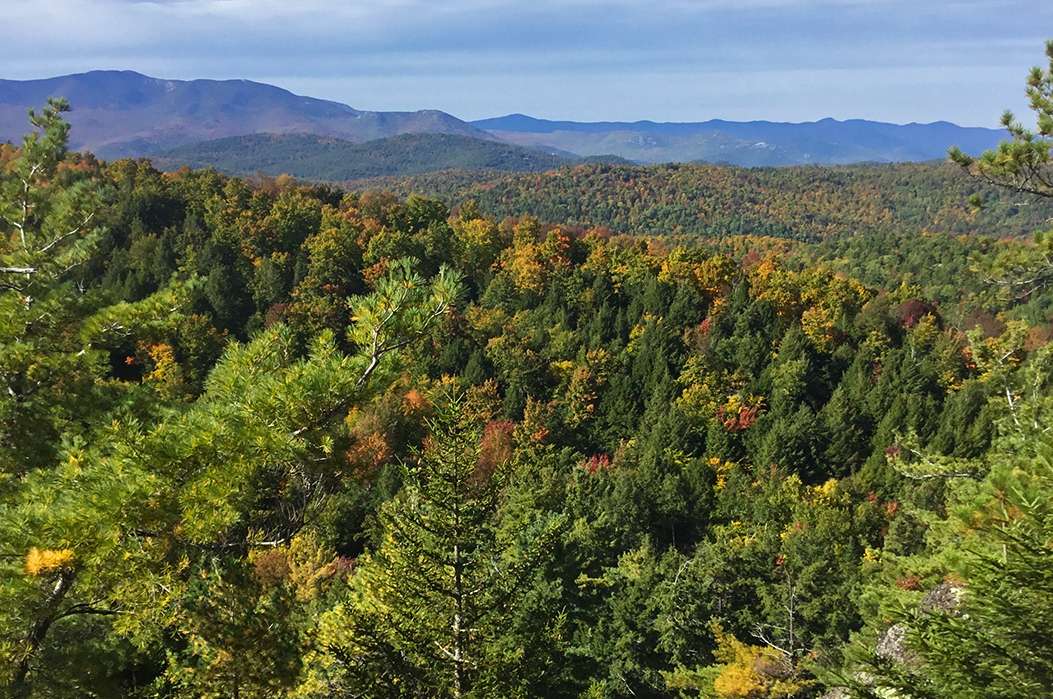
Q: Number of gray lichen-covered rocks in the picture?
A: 2